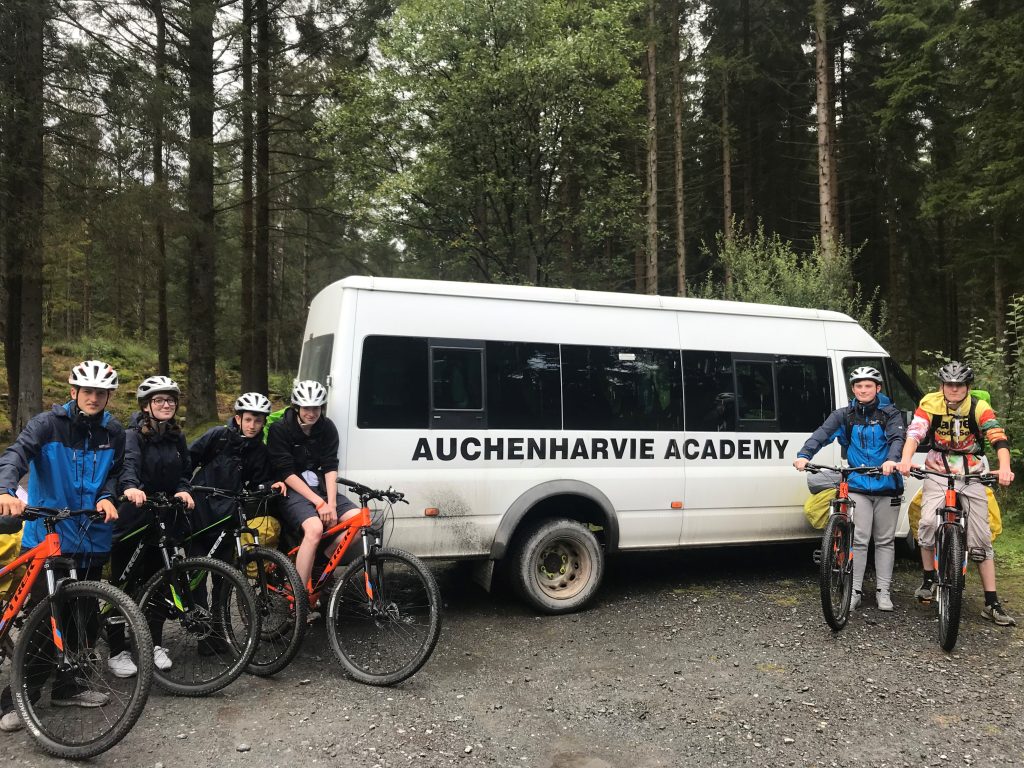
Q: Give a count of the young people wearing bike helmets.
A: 6